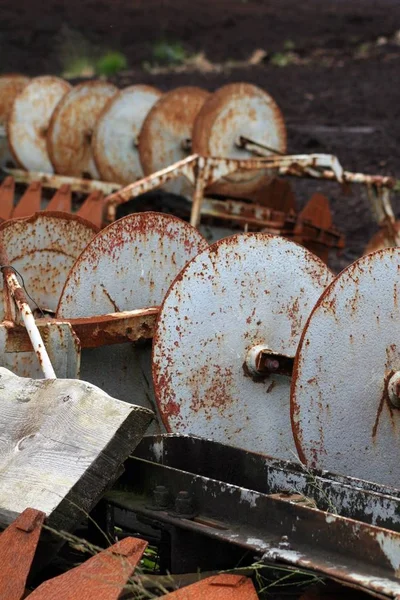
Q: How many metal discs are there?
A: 10